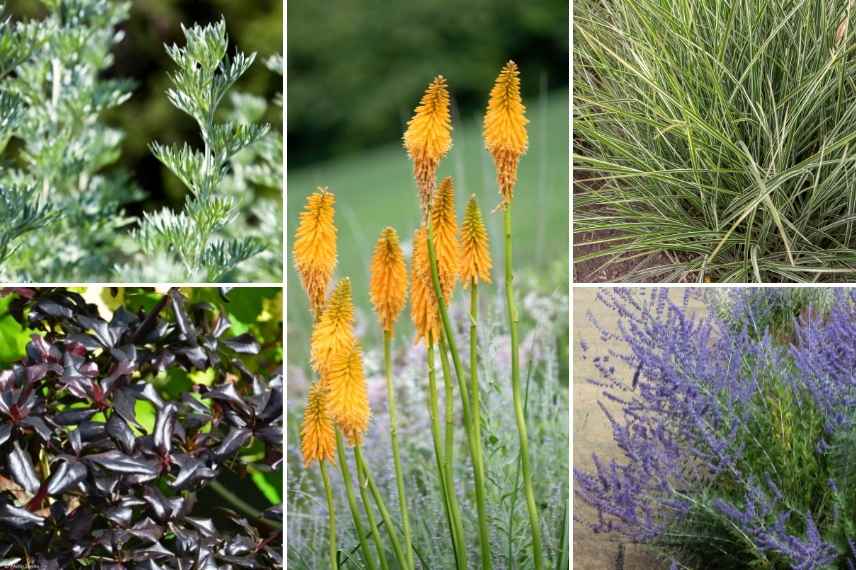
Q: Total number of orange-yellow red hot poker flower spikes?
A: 10